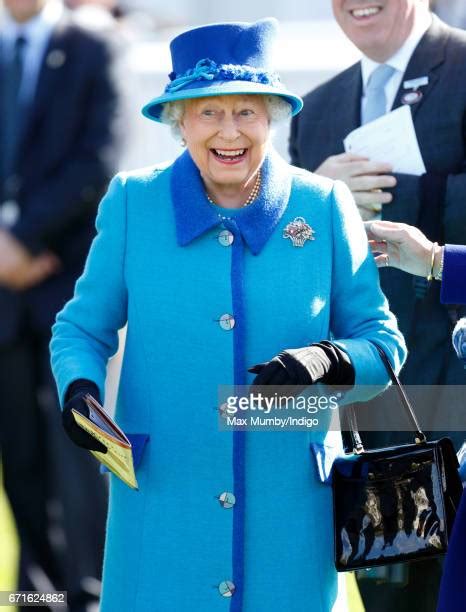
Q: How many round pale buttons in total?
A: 5